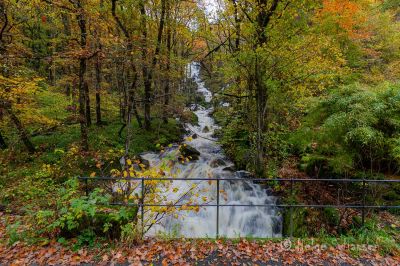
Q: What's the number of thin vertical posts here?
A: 5